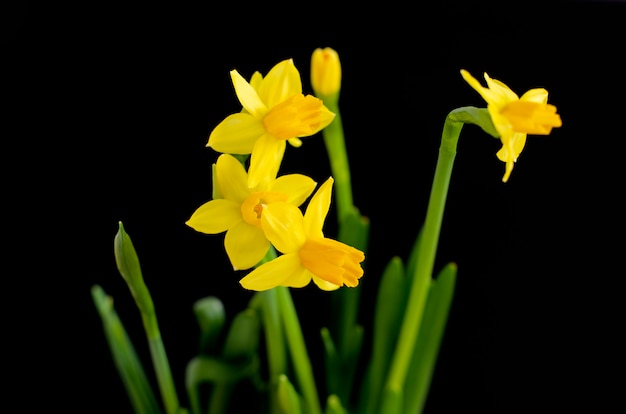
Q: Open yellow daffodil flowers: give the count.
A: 4